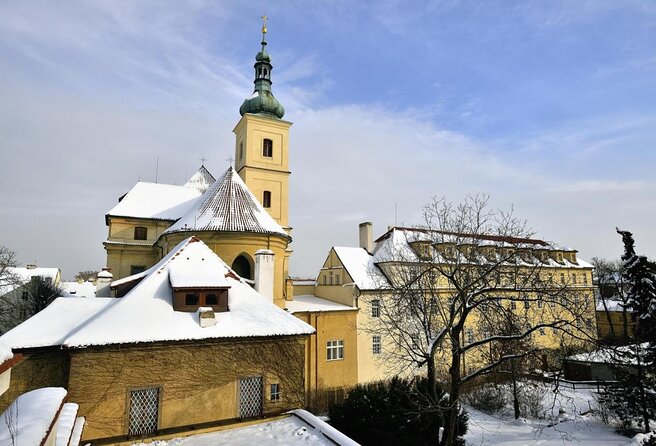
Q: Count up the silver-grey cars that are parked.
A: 0